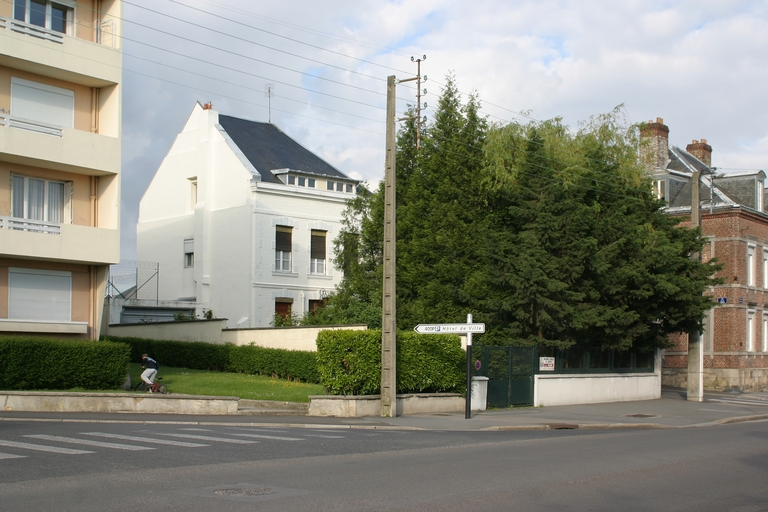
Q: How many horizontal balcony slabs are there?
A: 3